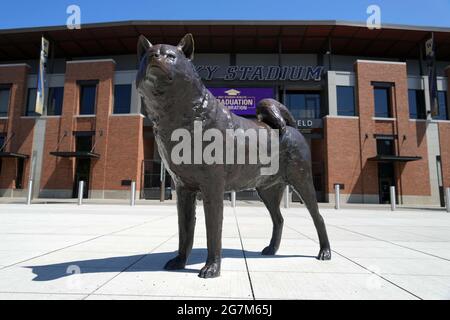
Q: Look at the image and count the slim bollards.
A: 8